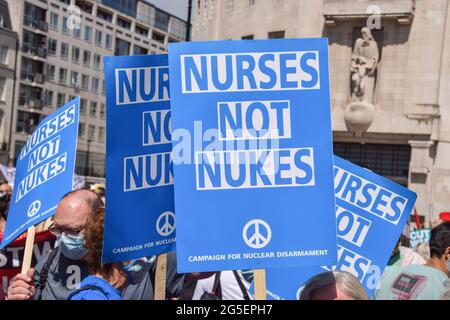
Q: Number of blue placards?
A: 4